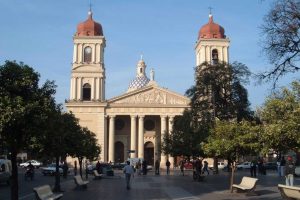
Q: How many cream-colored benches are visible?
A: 5